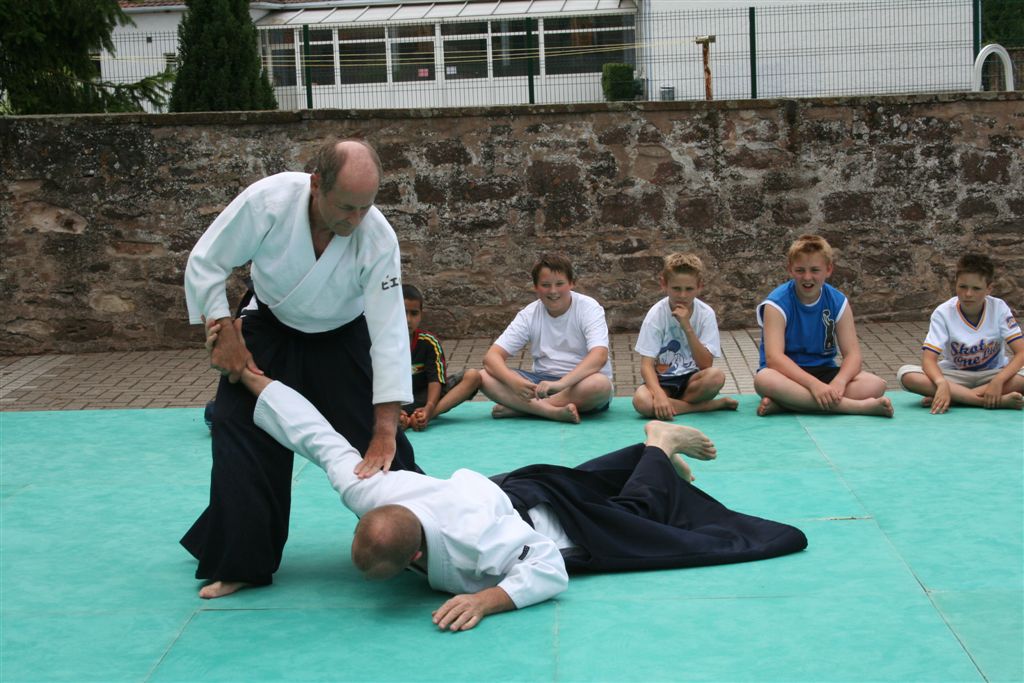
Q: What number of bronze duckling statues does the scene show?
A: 0